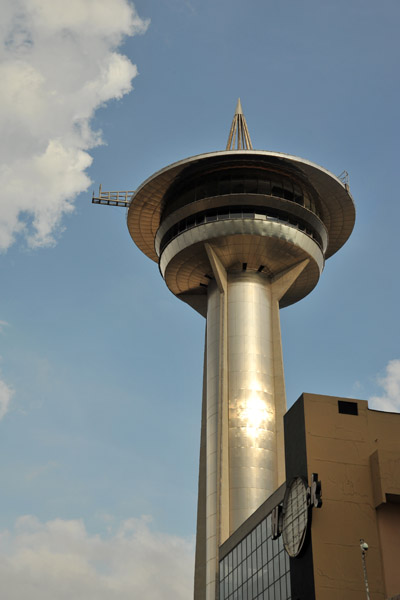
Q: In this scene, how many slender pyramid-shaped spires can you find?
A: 1